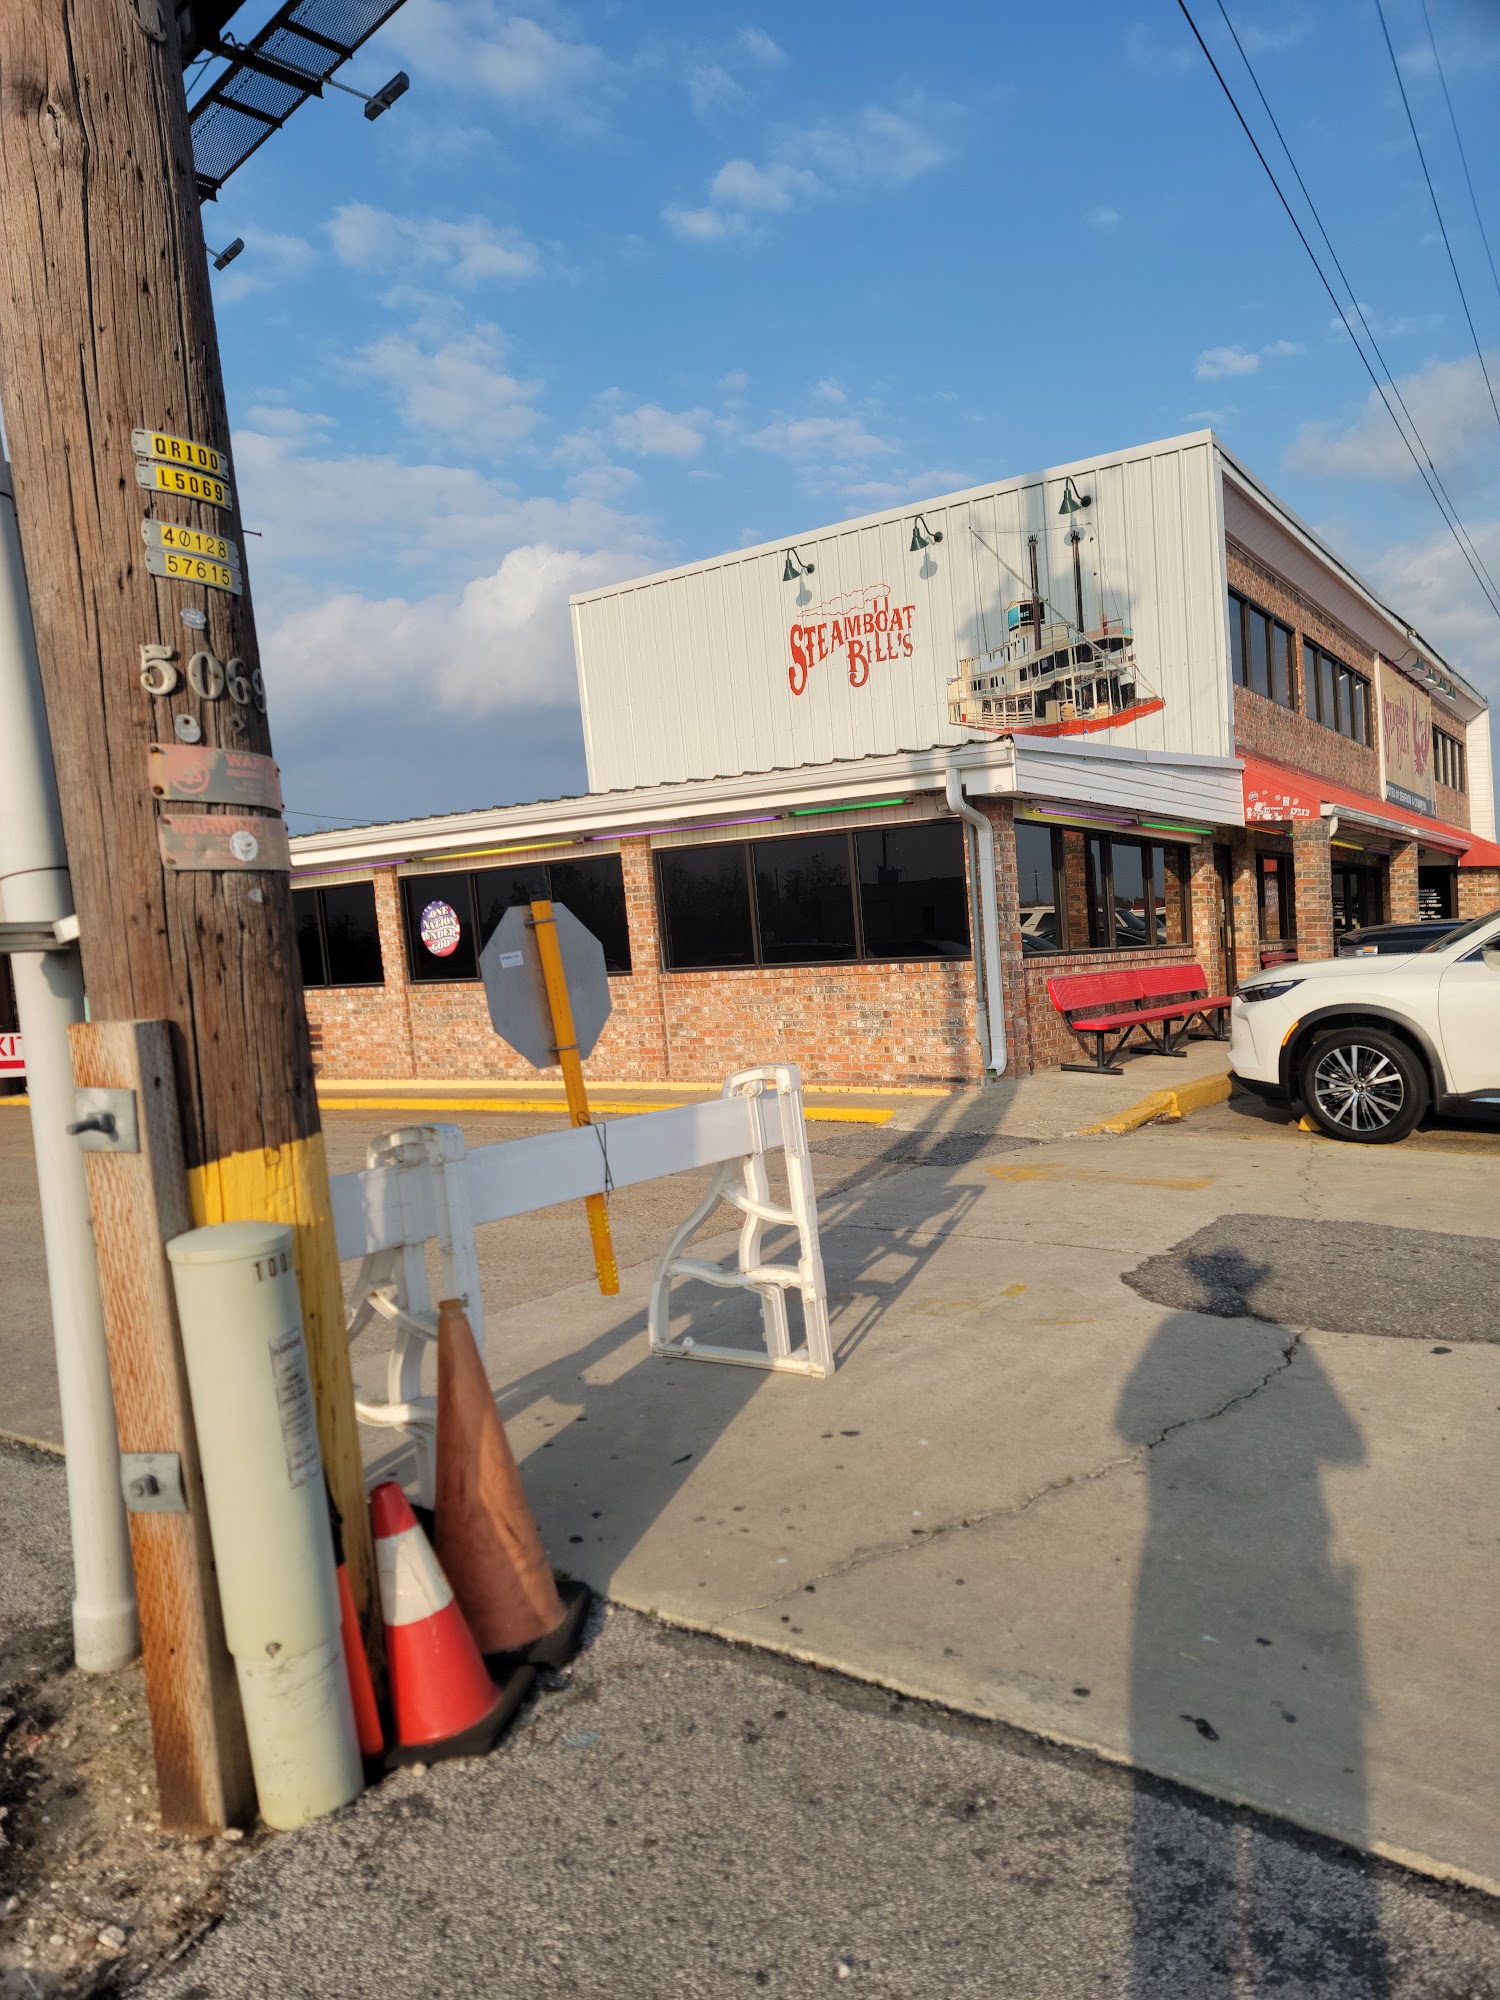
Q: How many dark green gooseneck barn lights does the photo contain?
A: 7